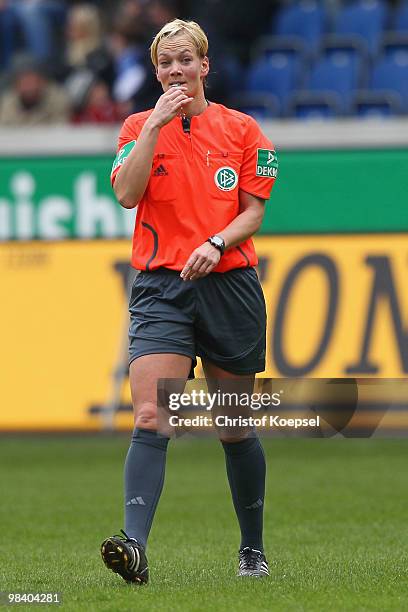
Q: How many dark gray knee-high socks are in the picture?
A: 2